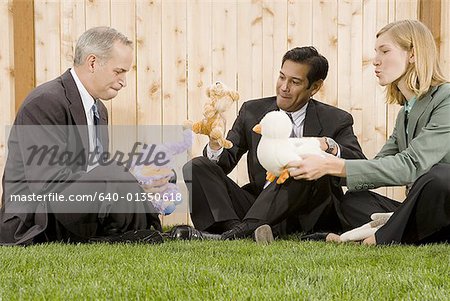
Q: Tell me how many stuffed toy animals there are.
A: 3